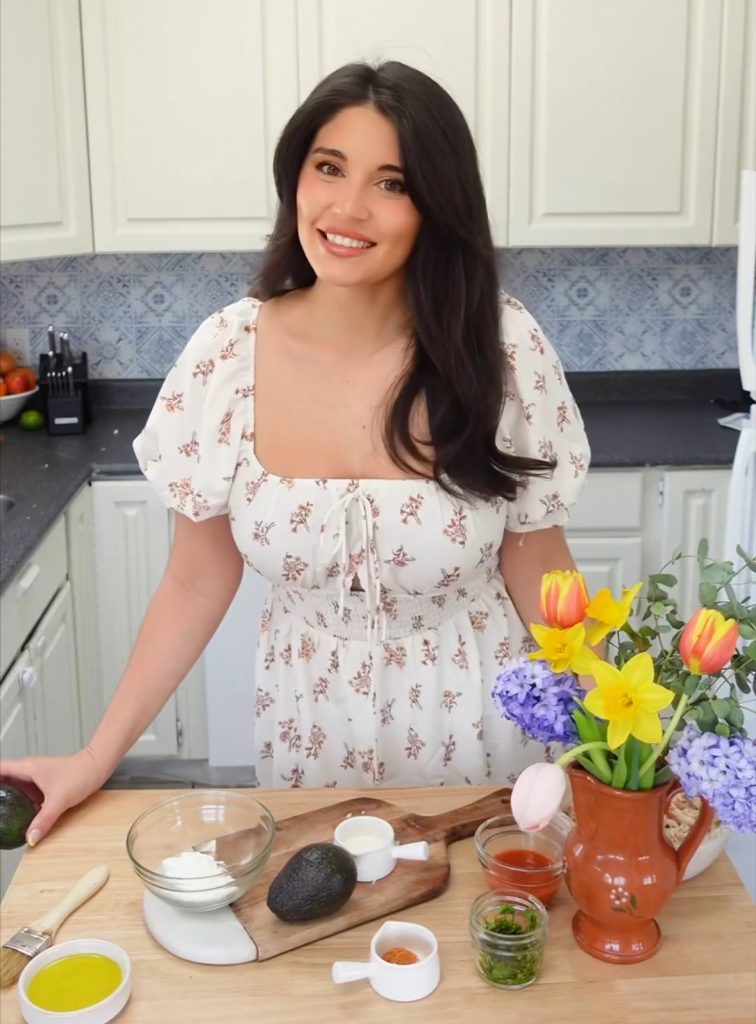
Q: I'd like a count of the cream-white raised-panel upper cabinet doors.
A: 5